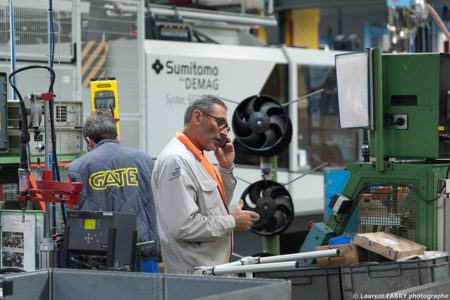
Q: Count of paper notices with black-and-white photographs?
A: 1